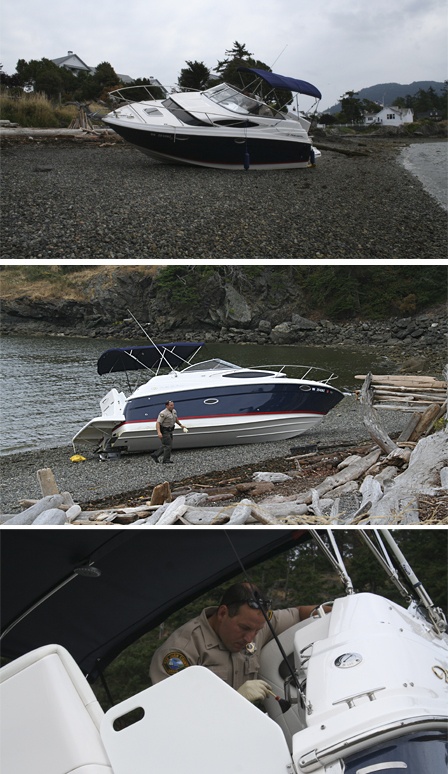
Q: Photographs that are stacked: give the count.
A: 3